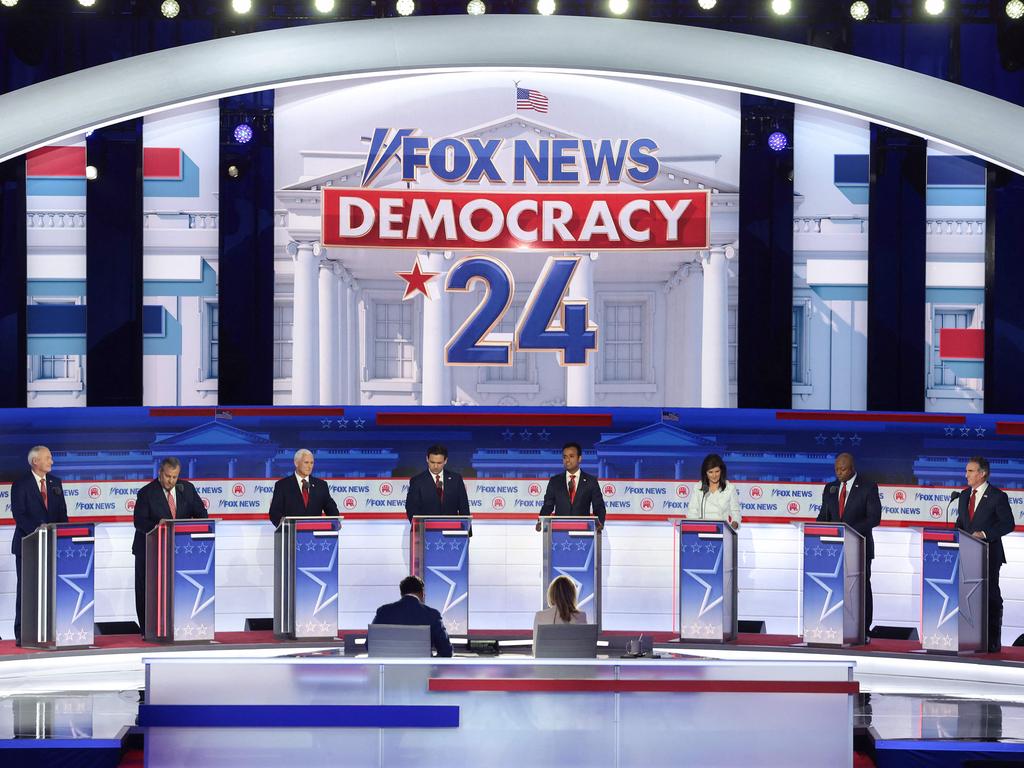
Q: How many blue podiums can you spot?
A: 8